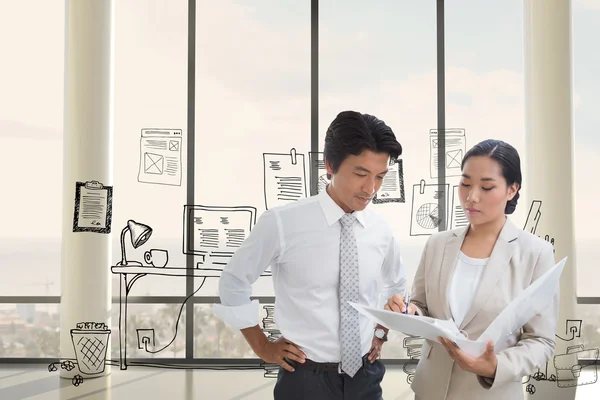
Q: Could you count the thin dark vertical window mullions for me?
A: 3